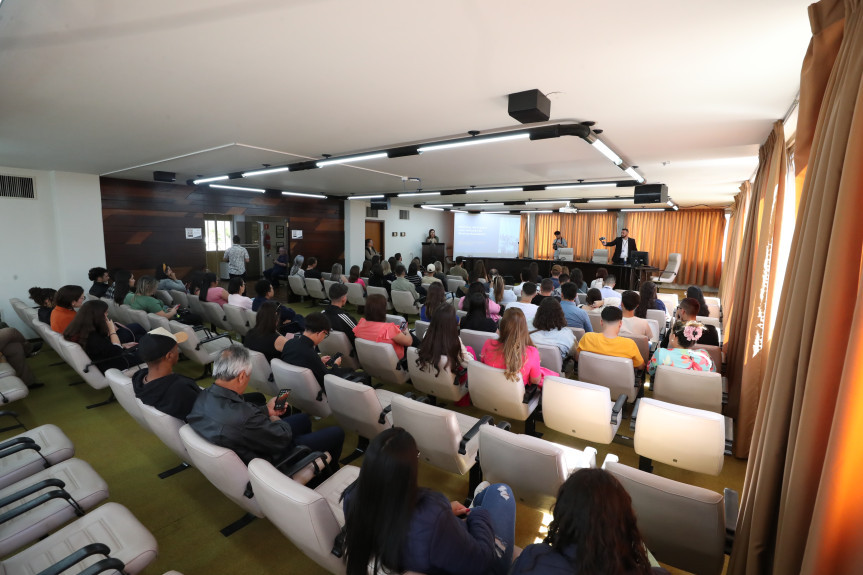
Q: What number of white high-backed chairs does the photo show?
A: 3